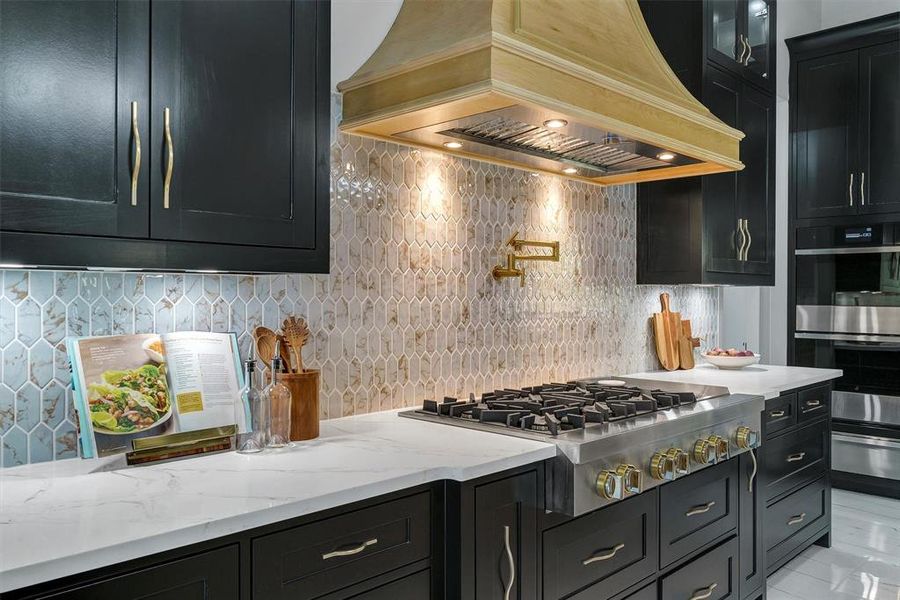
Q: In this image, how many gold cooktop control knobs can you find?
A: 7